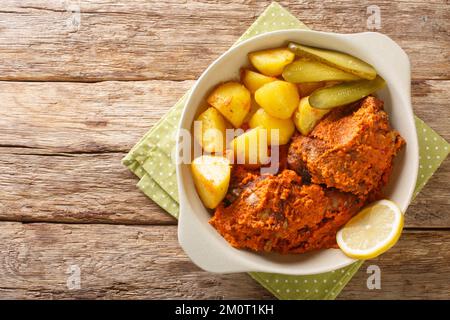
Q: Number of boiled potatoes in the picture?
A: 9